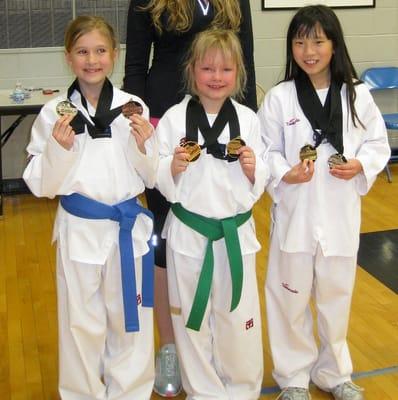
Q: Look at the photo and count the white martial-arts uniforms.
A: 3